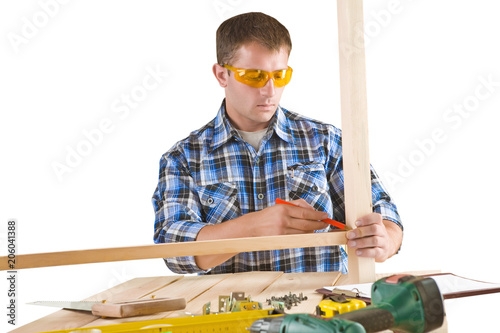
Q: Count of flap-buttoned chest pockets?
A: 2